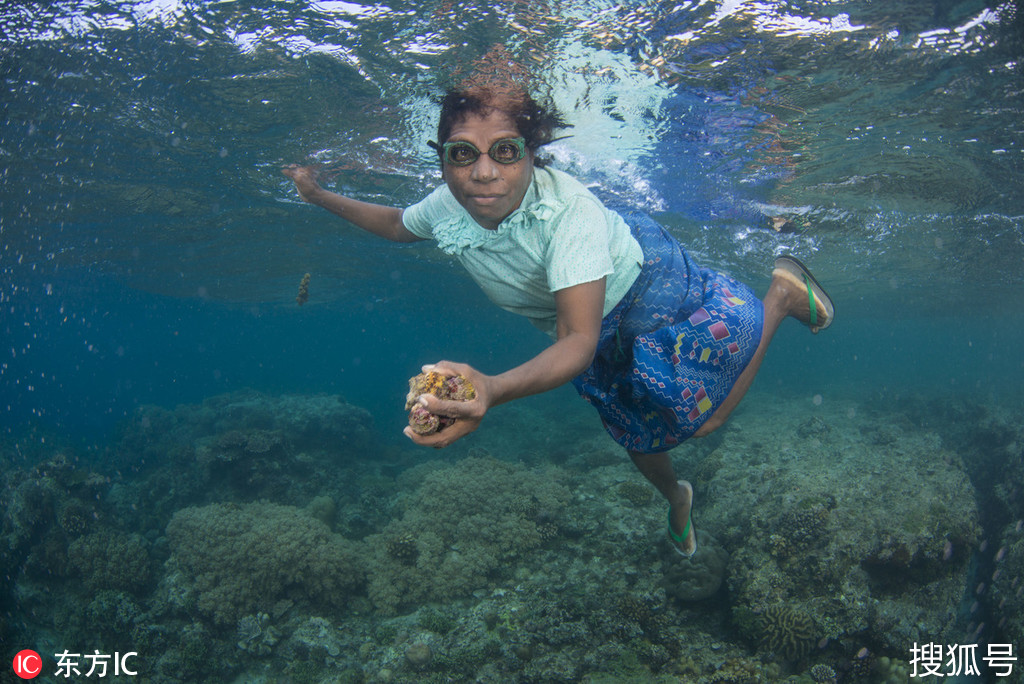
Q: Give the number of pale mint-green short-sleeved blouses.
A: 1